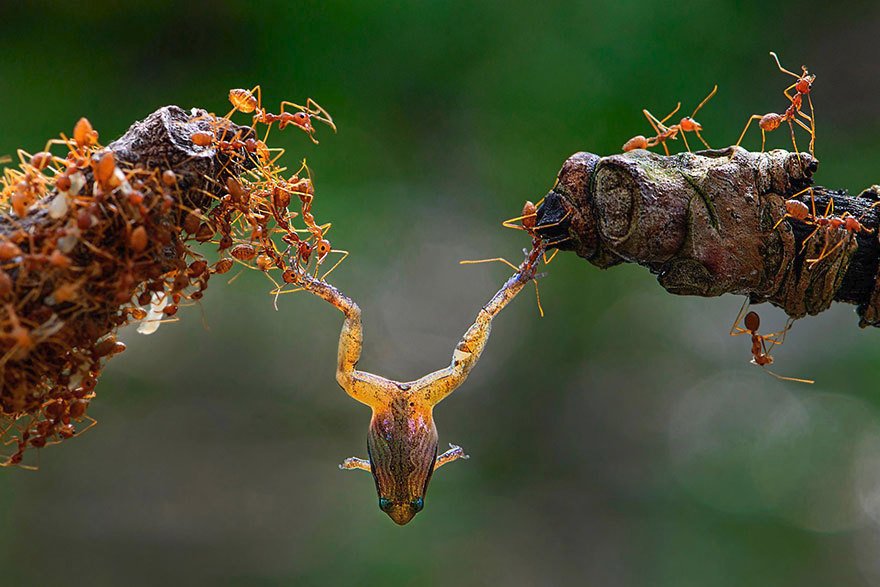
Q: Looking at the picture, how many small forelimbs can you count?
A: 2